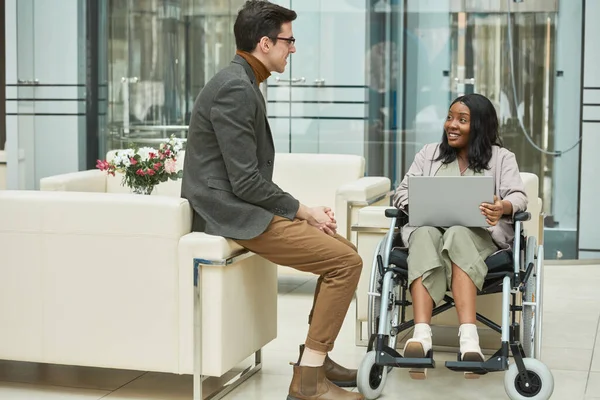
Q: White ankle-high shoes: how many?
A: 2